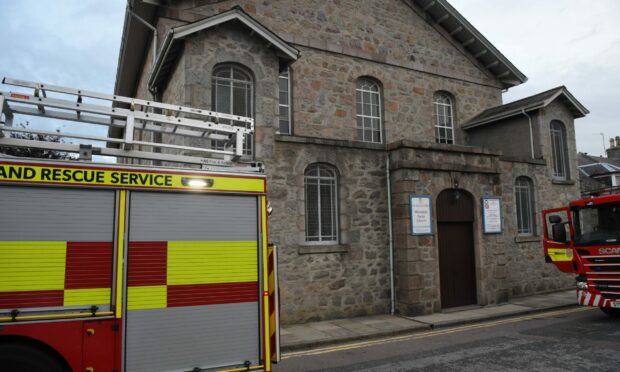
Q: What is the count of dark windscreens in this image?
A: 1